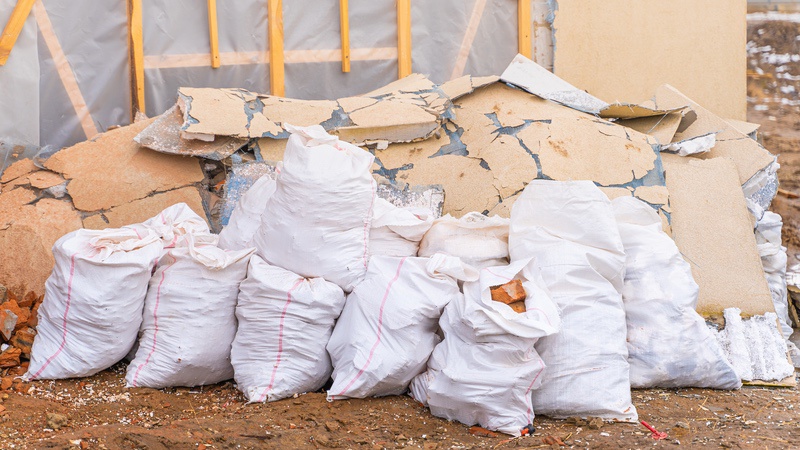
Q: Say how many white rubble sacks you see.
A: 12